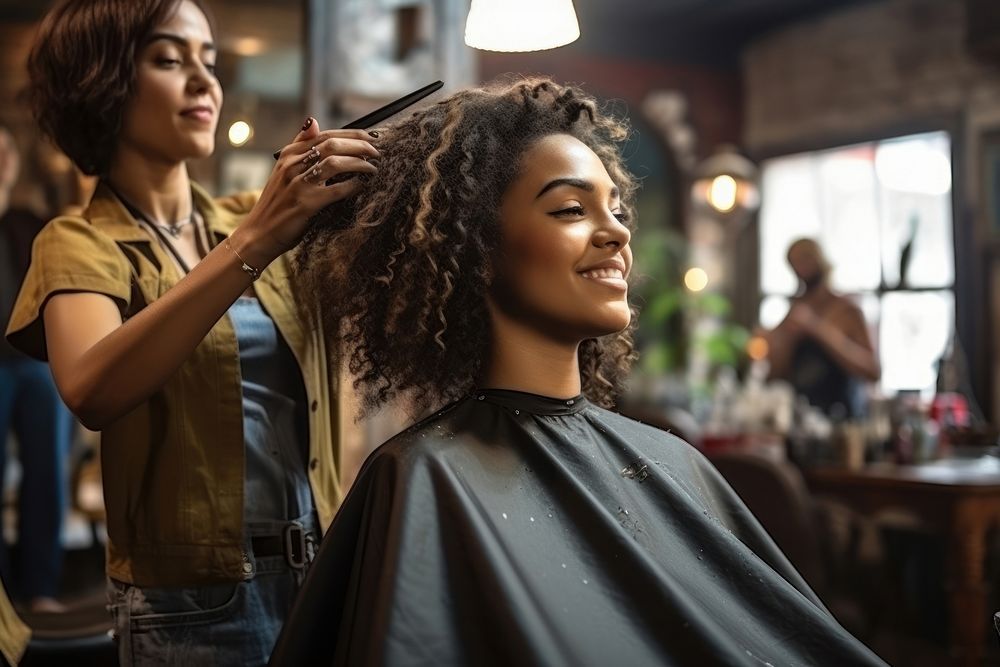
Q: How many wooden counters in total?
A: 1